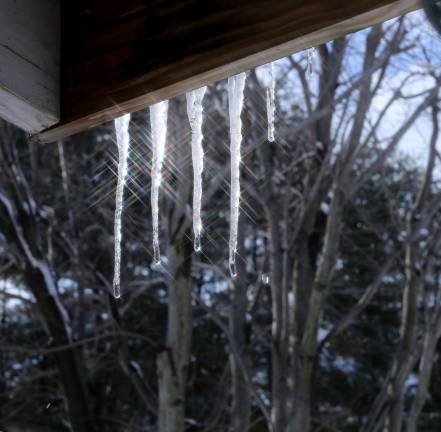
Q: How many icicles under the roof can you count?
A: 6